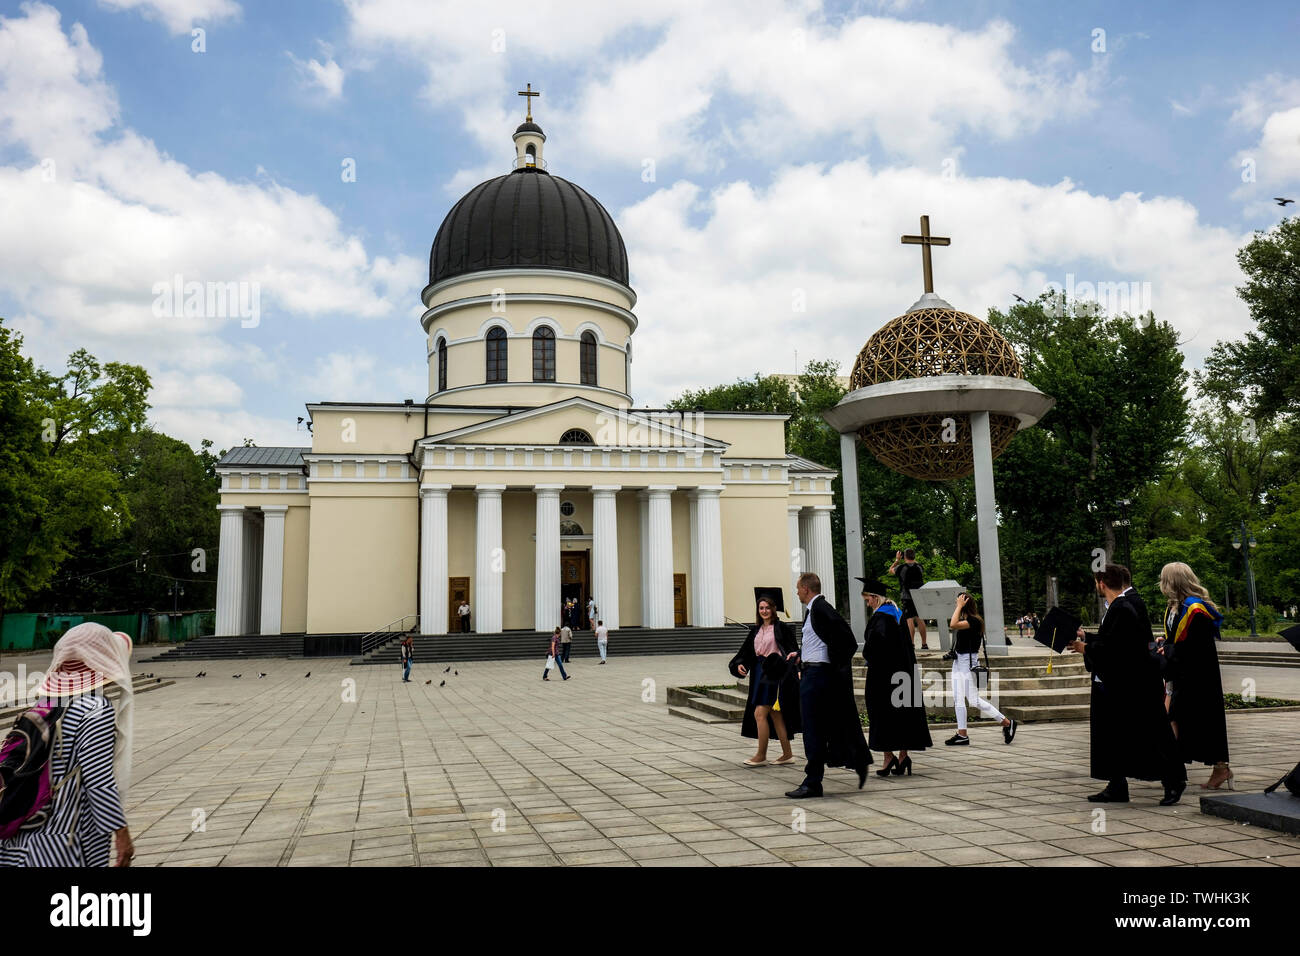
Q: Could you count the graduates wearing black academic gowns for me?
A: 6